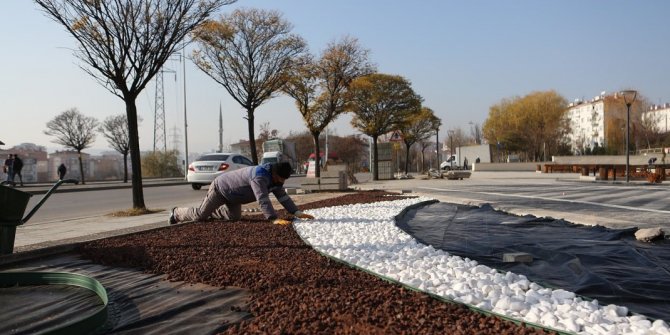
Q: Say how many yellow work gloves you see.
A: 2